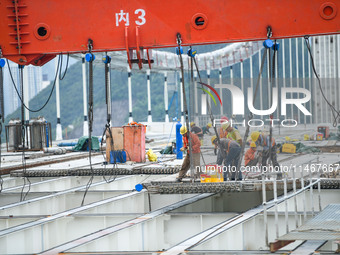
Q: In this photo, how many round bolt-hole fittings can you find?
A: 3